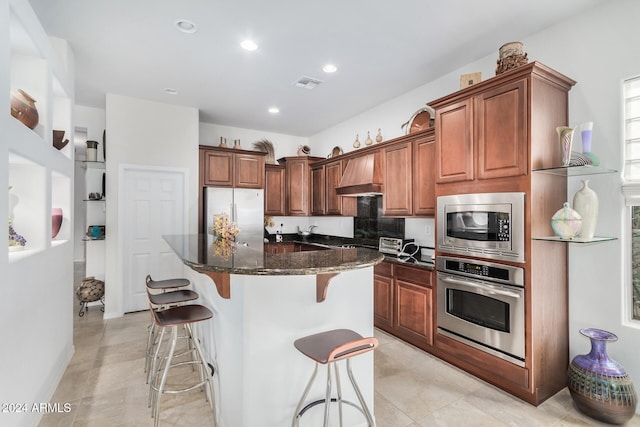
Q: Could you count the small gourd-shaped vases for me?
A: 3